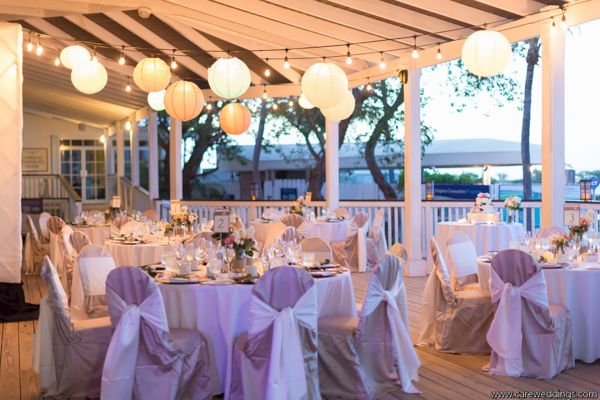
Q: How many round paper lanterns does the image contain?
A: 11